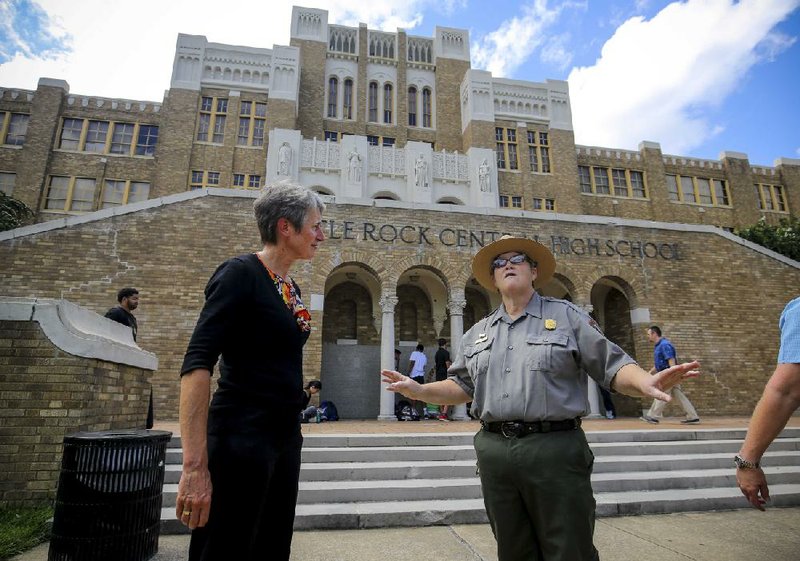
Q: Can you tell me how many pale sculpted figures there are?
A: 4